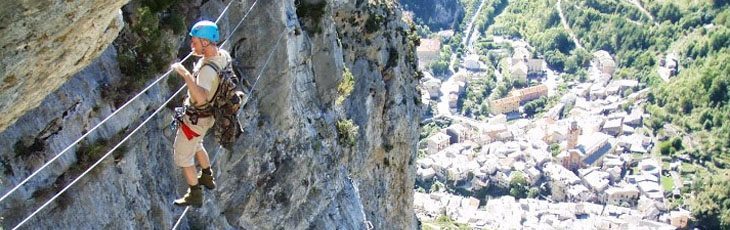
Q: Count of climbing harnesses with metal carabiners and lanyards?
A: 1